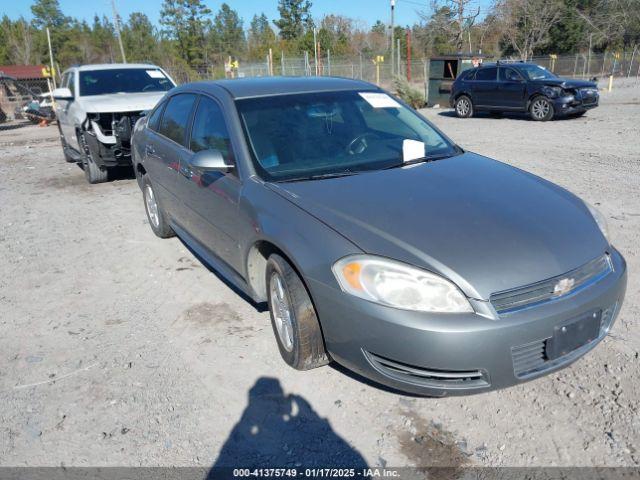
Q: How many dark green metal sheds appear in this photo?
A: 1